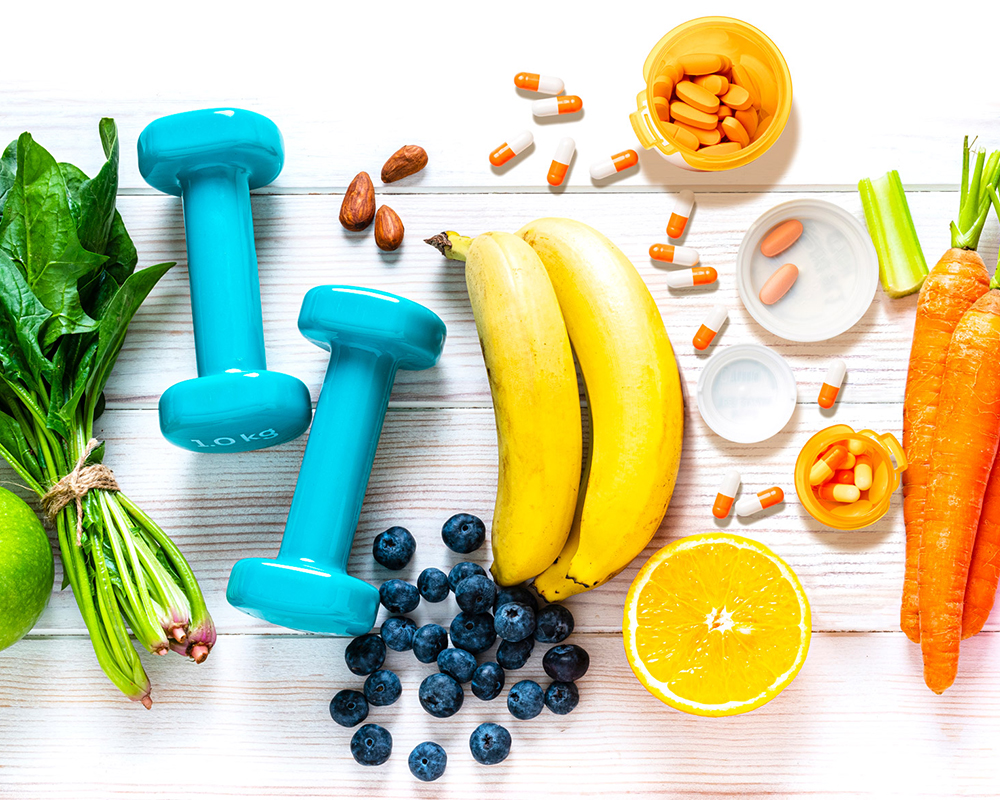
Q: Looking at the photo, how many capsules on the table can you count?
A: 12